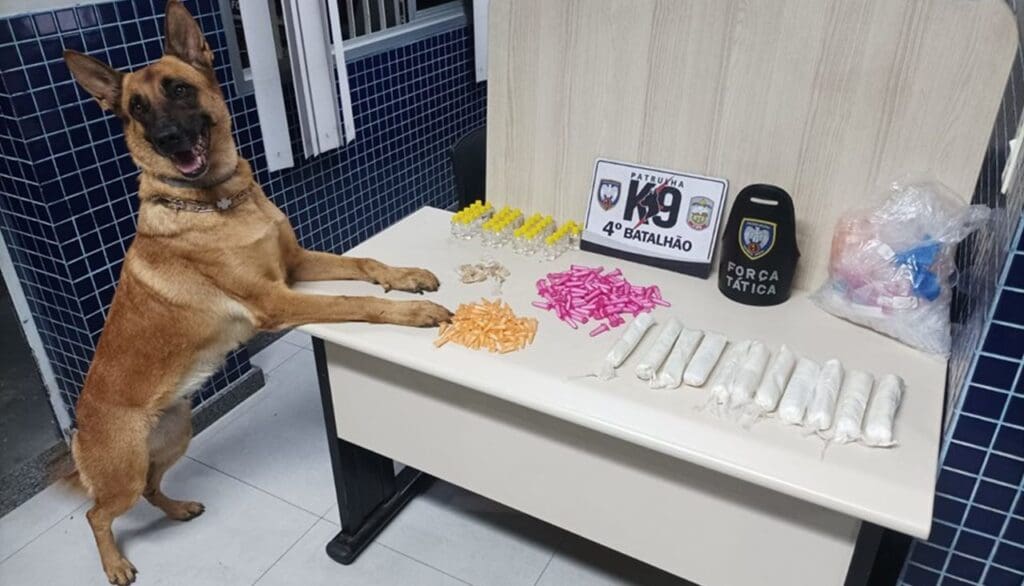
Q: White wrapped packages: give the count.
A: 11